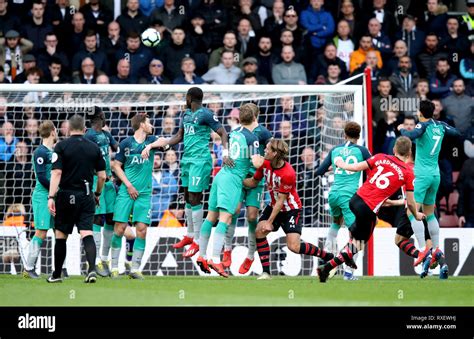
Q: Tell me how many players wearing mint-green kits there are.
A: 8